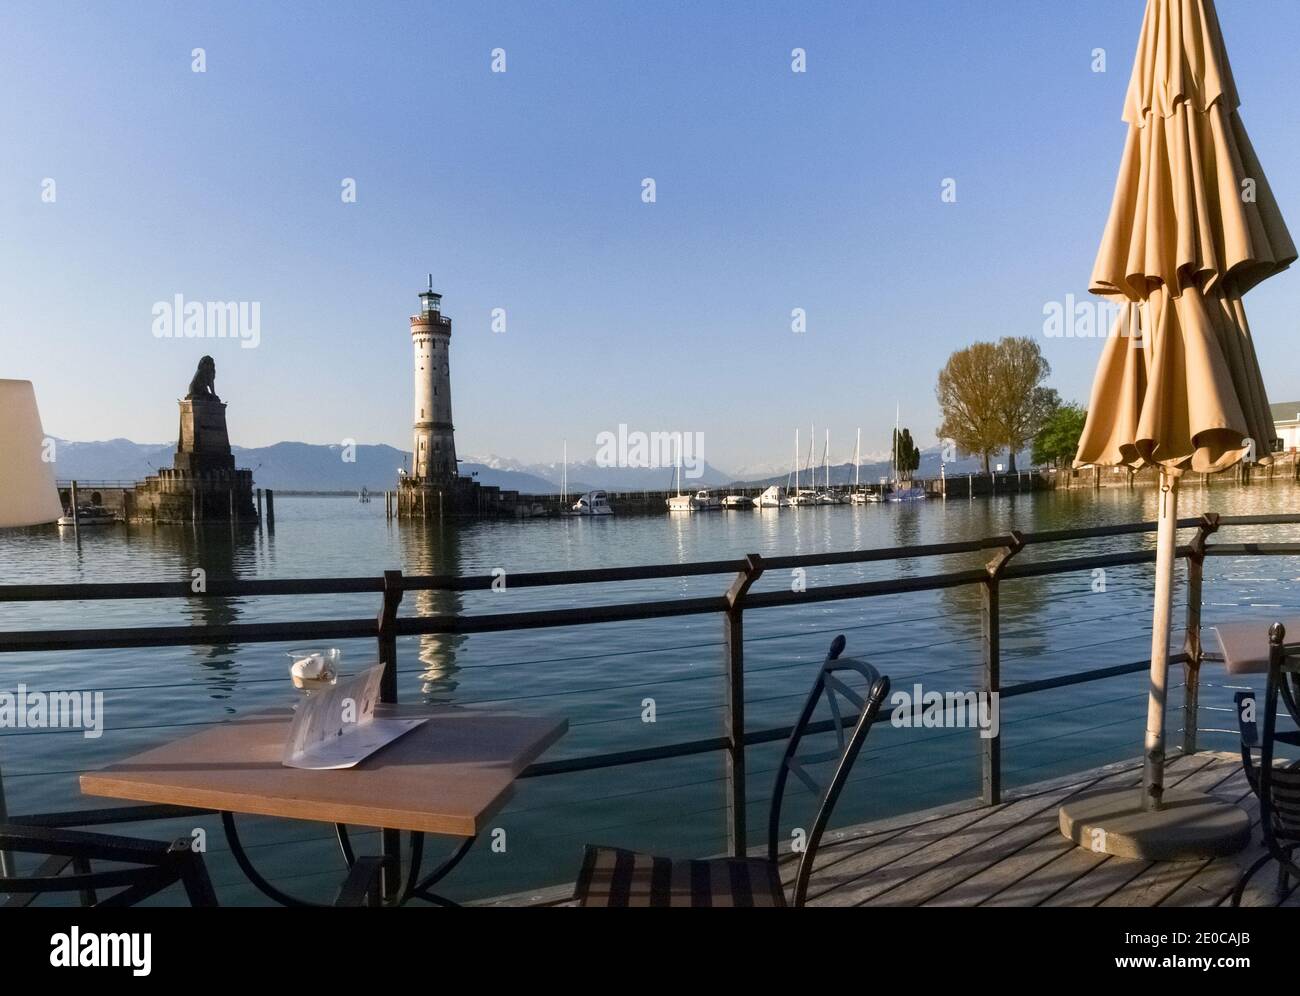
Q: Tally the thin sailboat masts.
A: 7